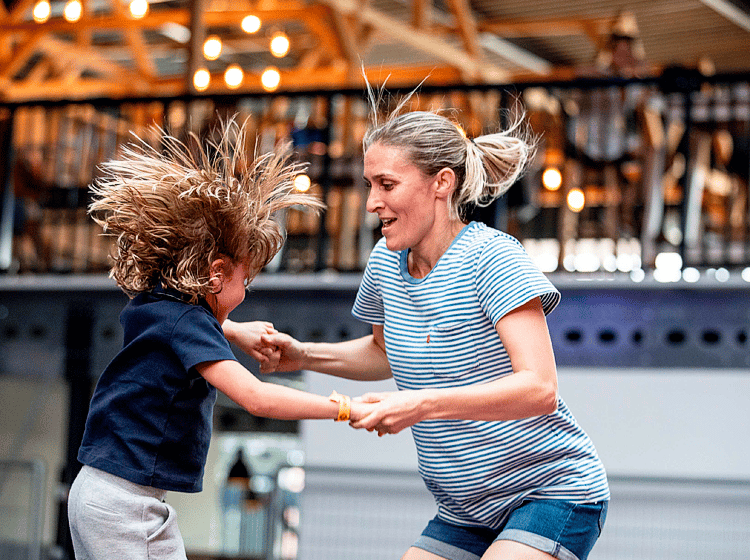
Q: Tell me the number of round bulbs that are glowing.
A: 12